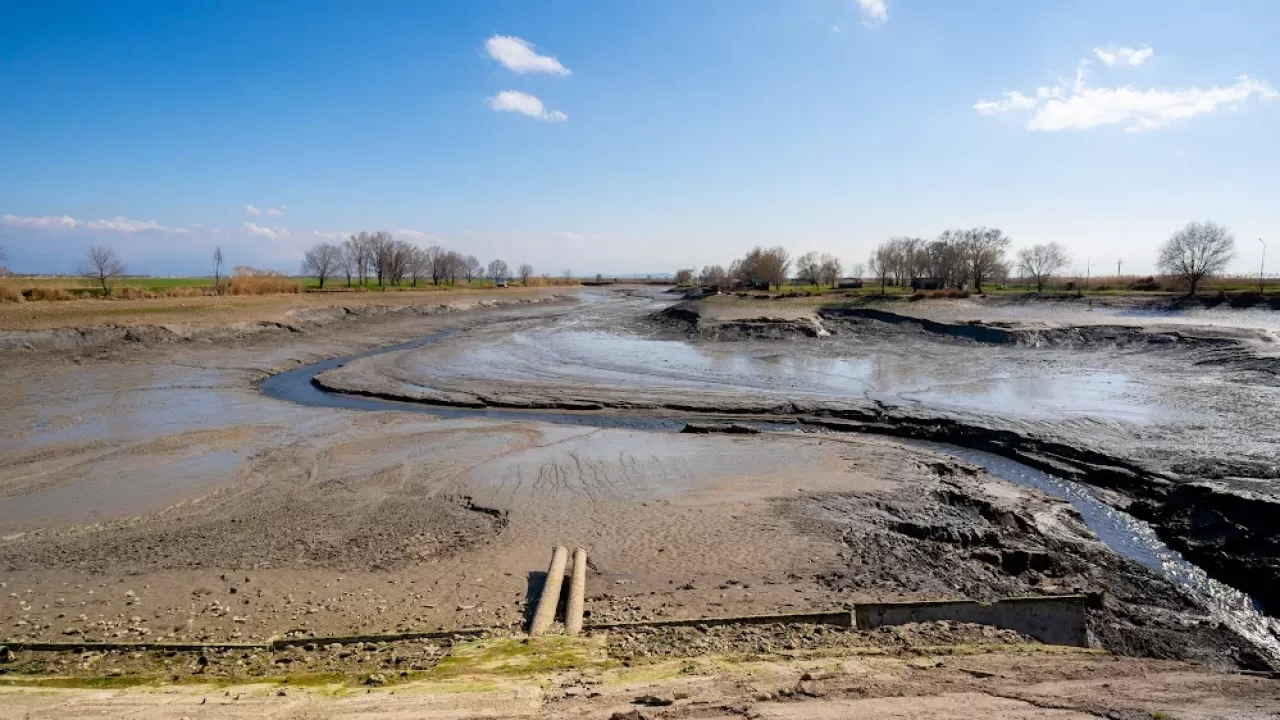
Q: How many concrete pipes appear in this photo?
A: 2